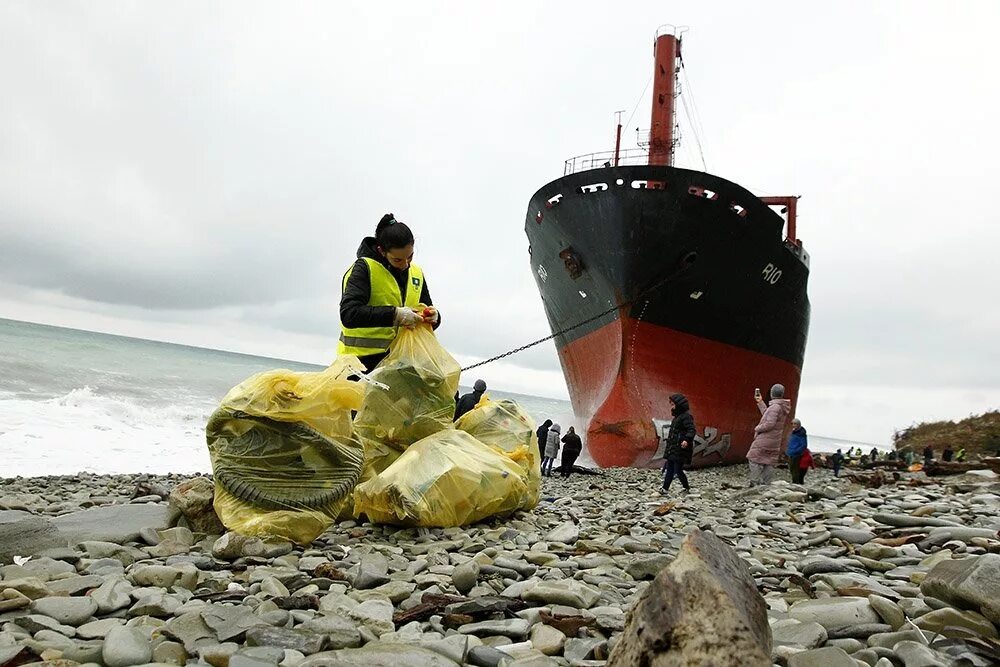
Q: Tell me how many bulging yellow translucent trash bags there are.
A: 4